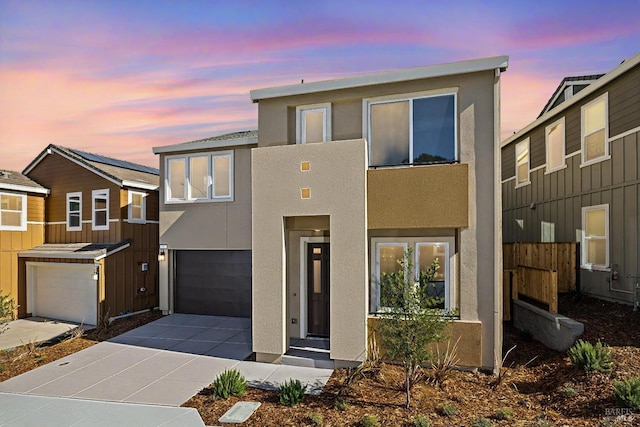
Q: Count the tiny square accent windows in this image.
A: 2